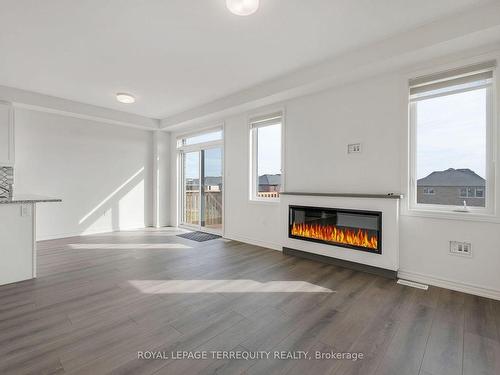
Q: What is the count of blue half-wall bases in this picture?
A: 0